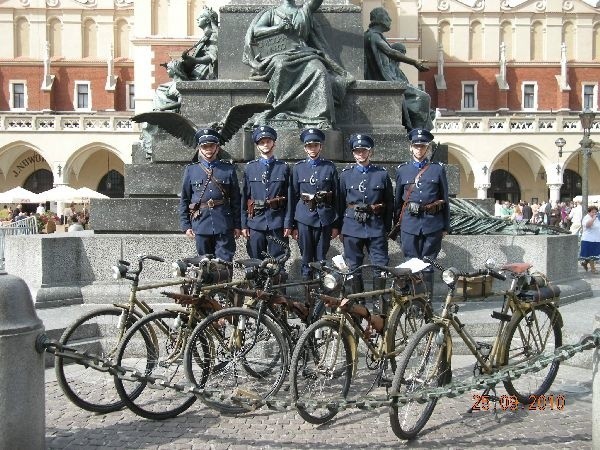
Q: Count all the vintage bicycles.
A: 5